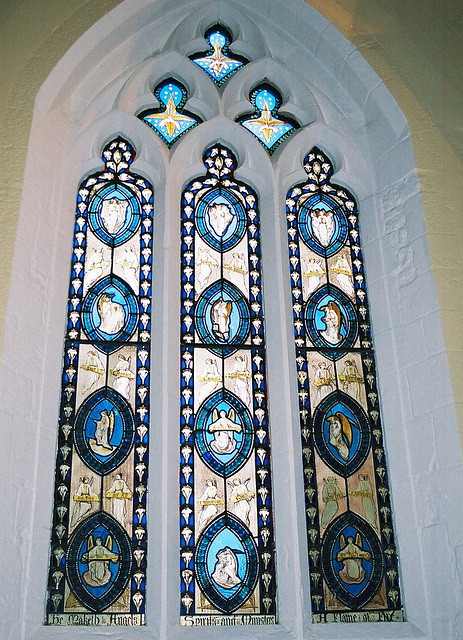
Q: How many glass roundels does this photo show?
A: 12